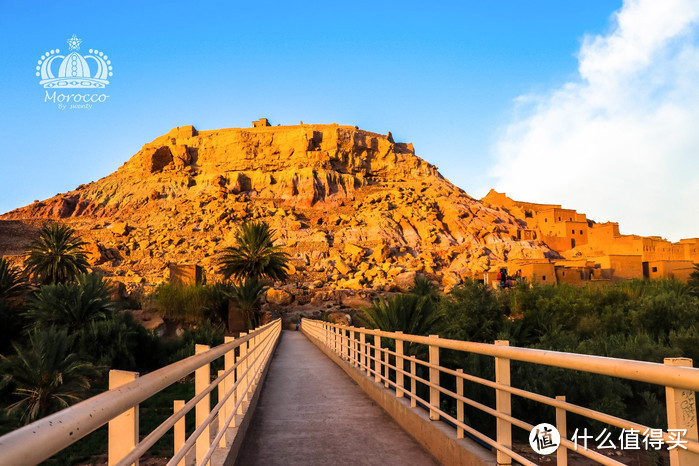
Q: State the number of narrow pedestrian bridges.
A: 1